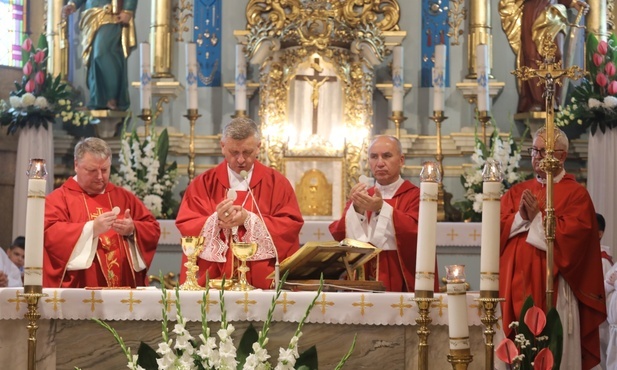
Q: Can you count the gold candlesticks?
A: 10